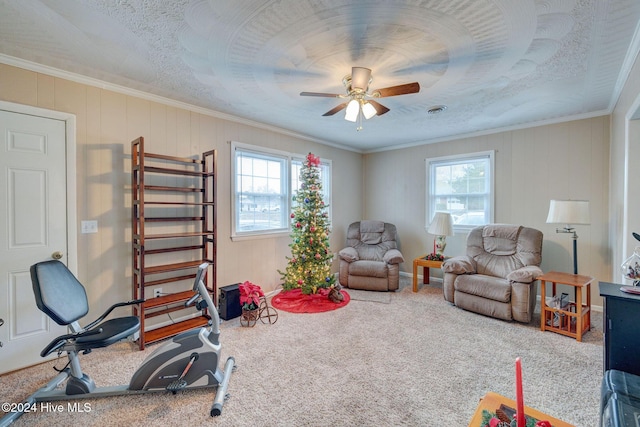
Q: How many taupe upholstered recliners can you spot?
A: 2